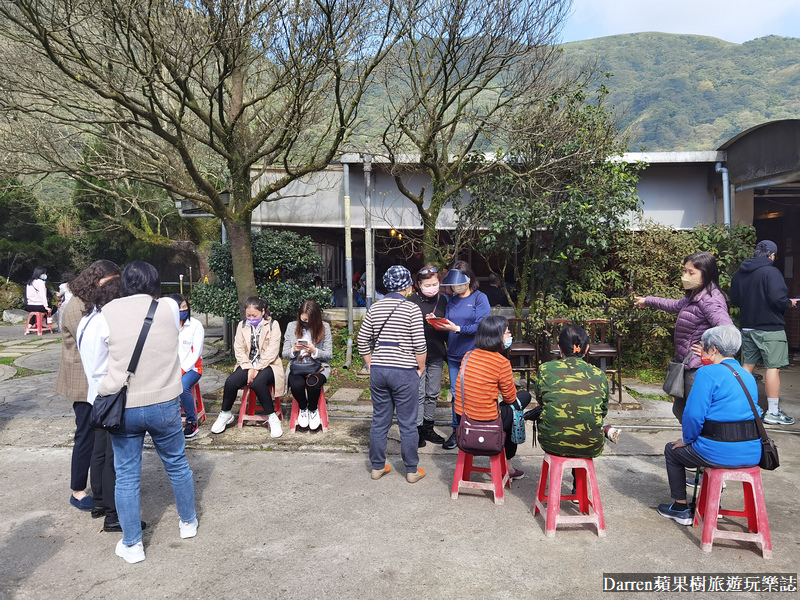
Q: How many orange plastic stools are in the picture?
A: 7